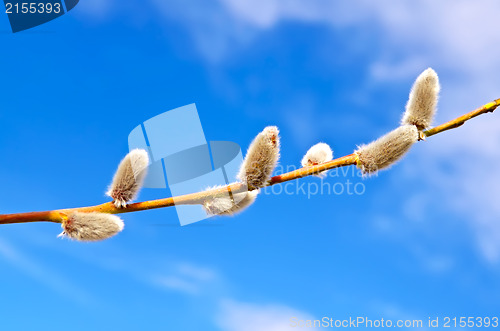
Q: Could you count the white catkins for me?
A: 7